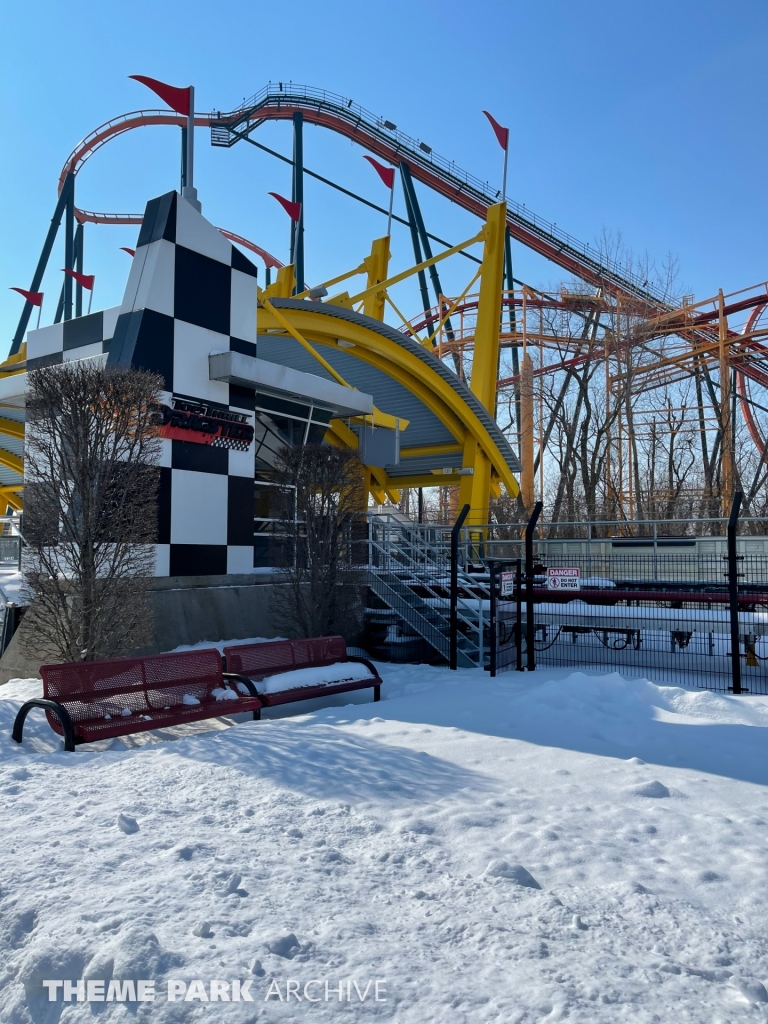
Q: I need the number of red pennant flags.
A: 7